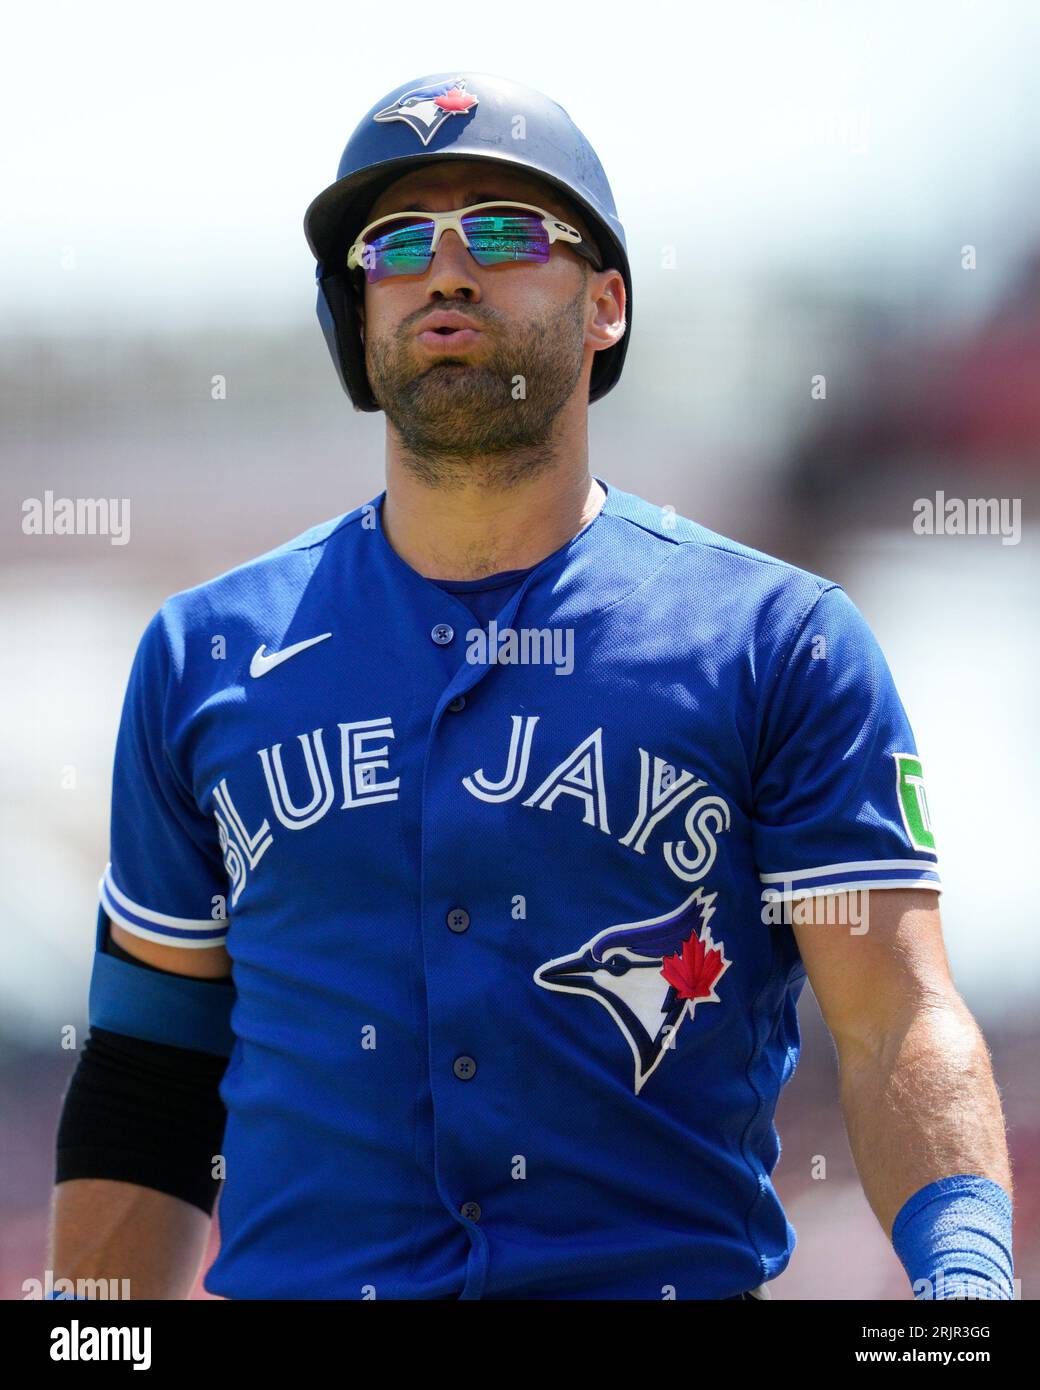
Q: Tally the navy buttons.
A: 5